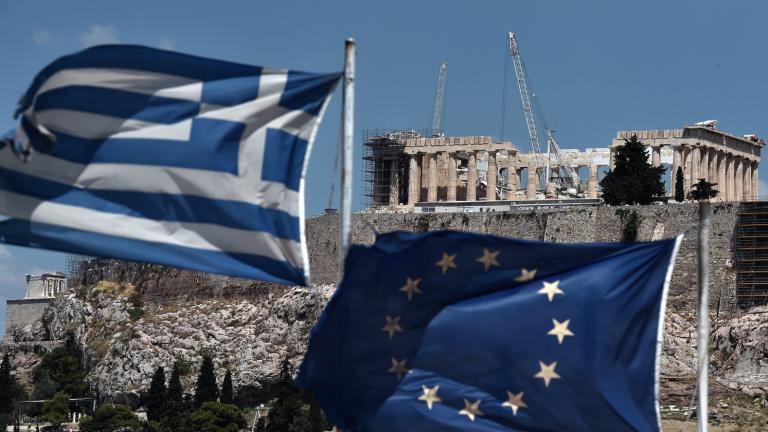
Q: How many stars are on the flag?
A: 12